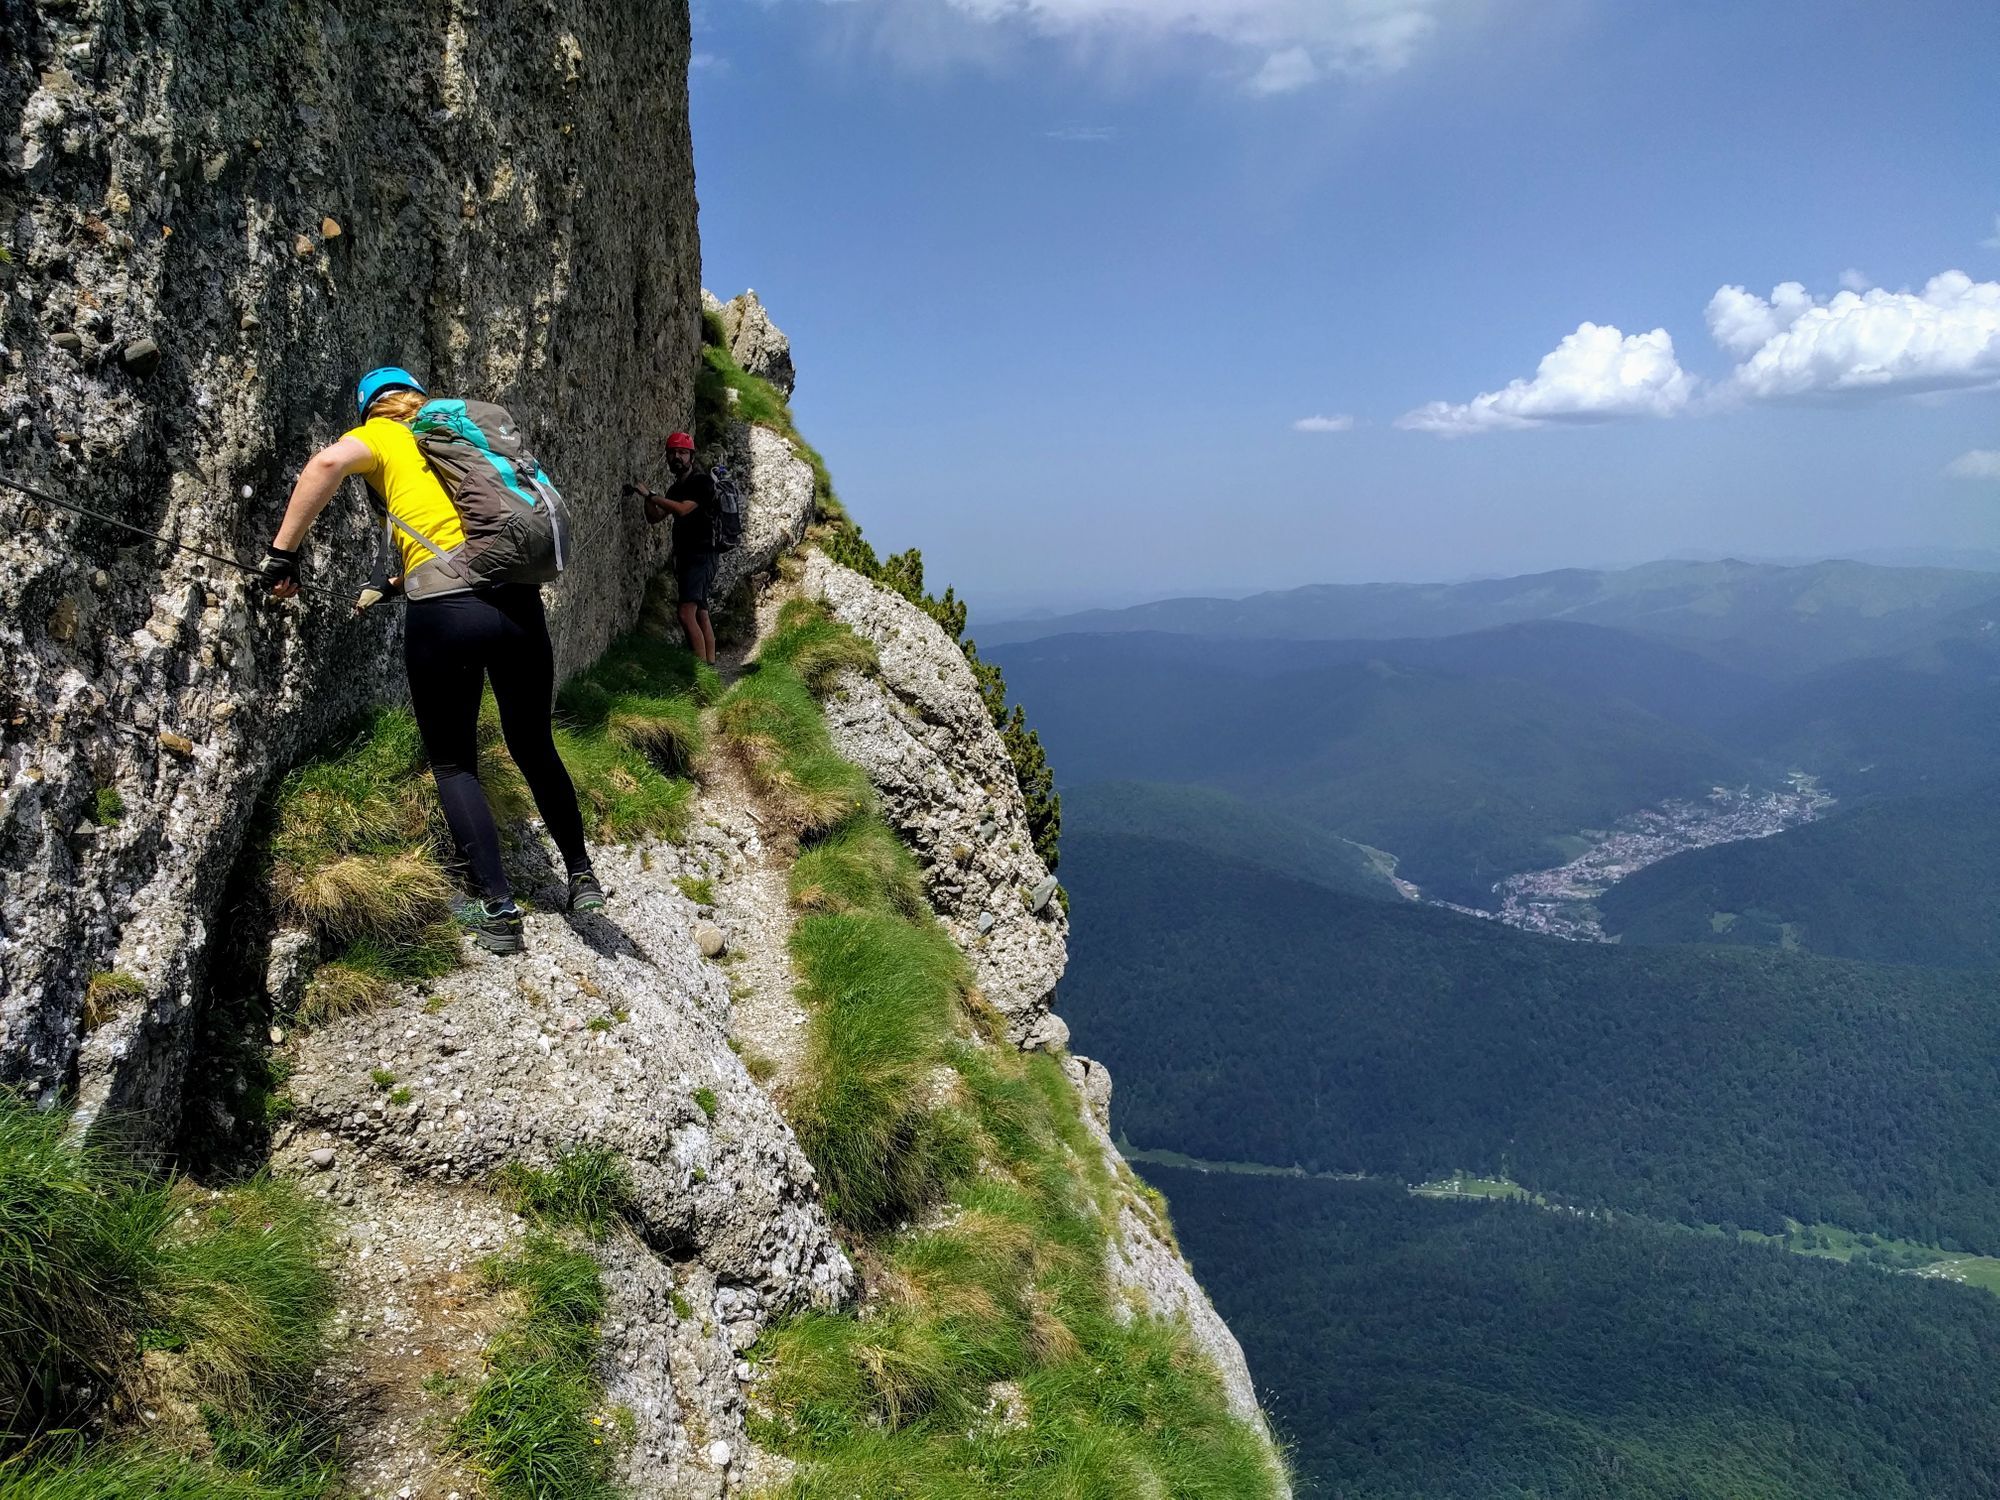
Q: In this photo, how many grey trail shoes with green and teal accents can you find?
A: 2